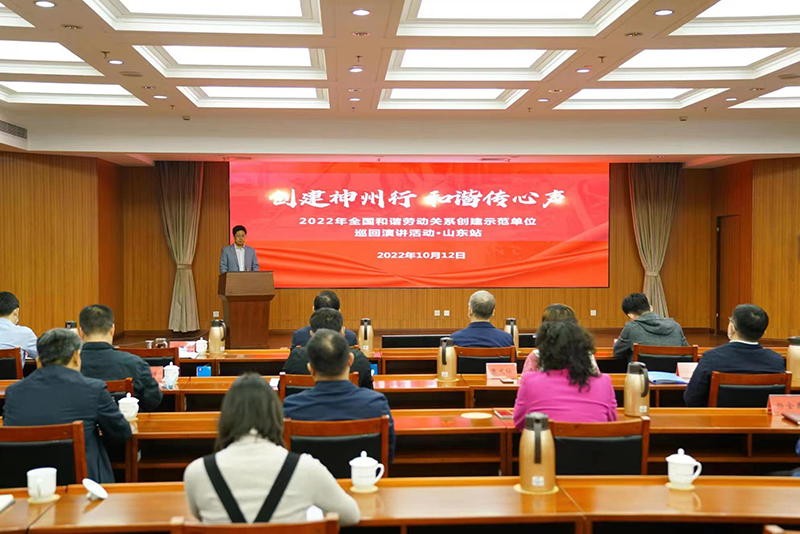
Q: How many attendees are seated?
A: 12